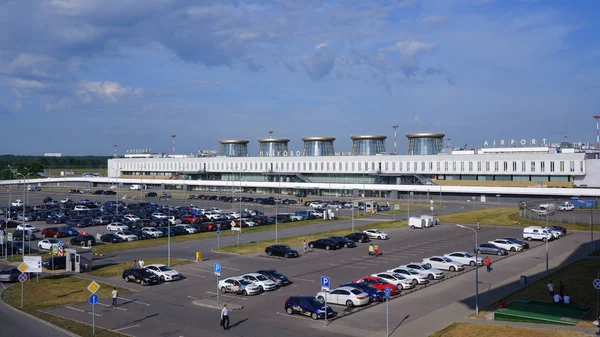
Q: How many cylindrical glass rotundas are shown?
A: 5